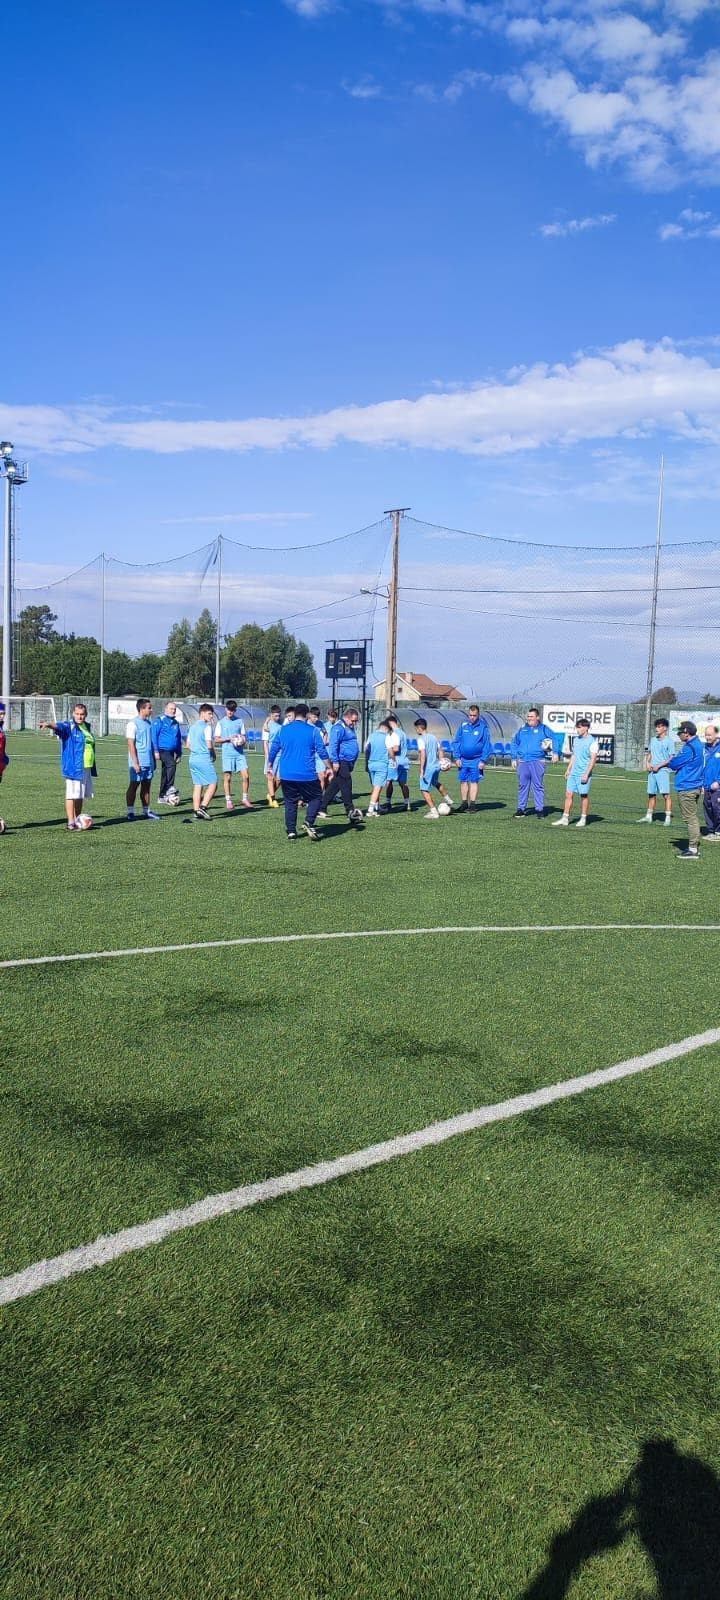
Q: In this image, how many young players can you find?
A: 12